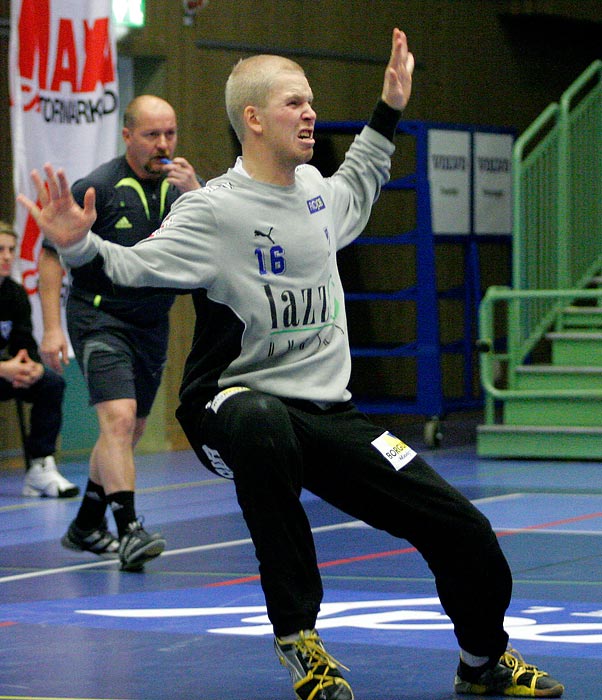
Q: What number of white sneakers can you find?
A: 1